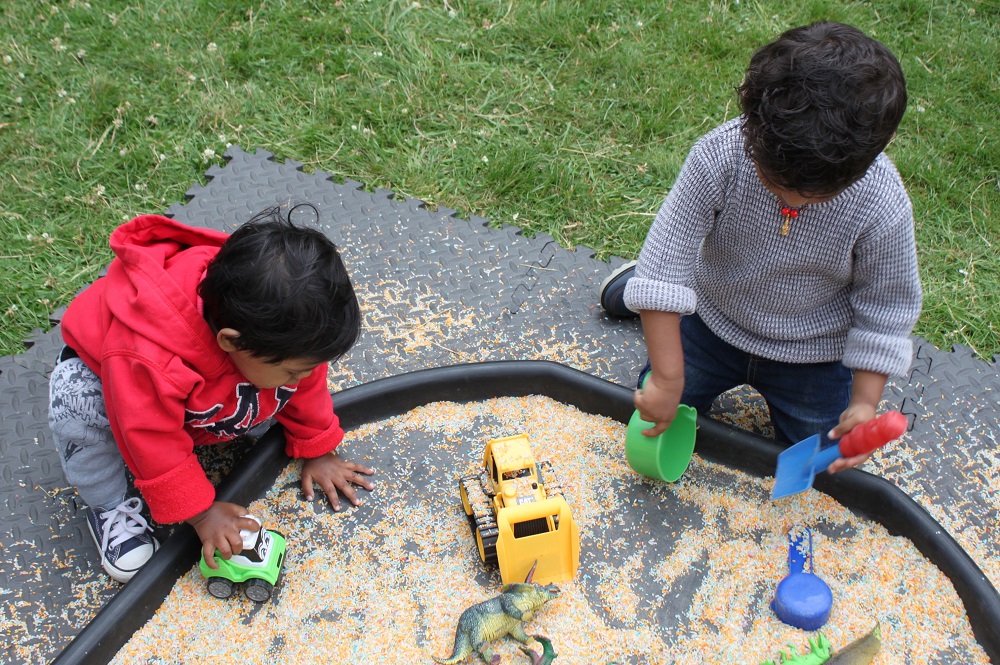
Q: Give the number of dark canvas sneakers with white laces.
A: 1